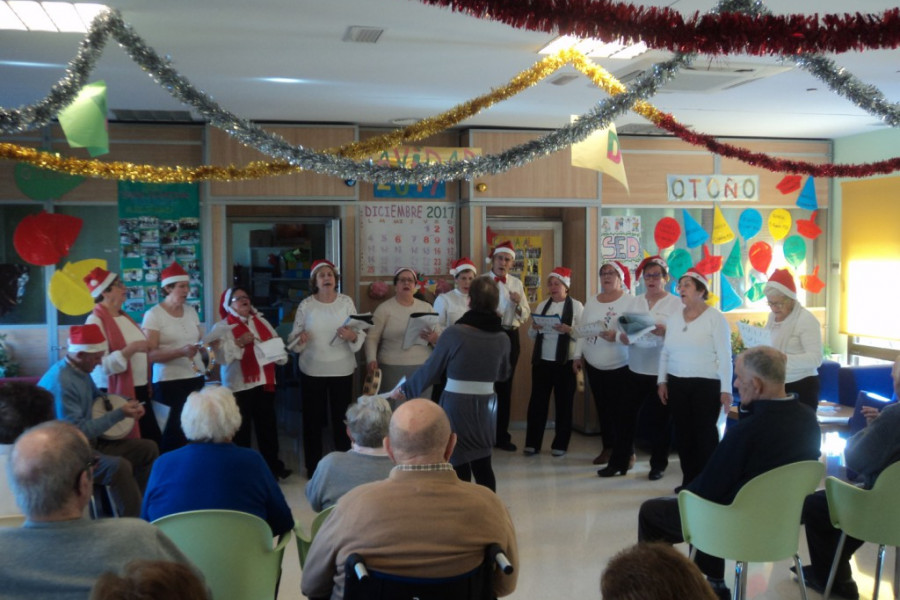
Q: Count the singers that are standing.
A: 12